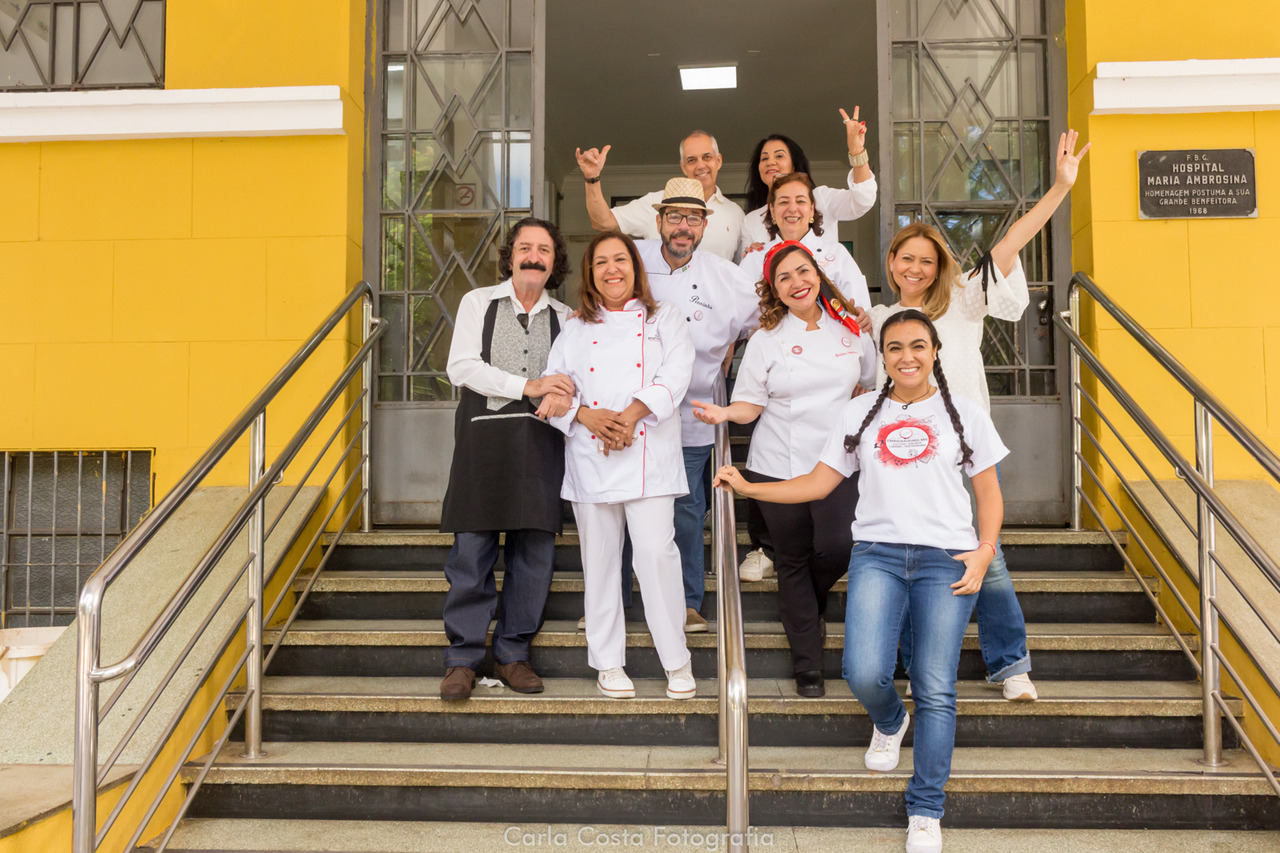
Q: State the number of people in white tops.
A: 9